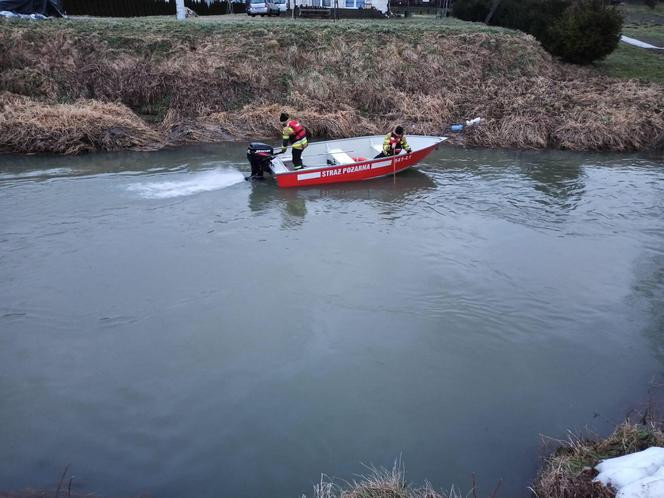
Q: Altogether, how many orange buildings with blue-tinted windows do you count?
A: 0